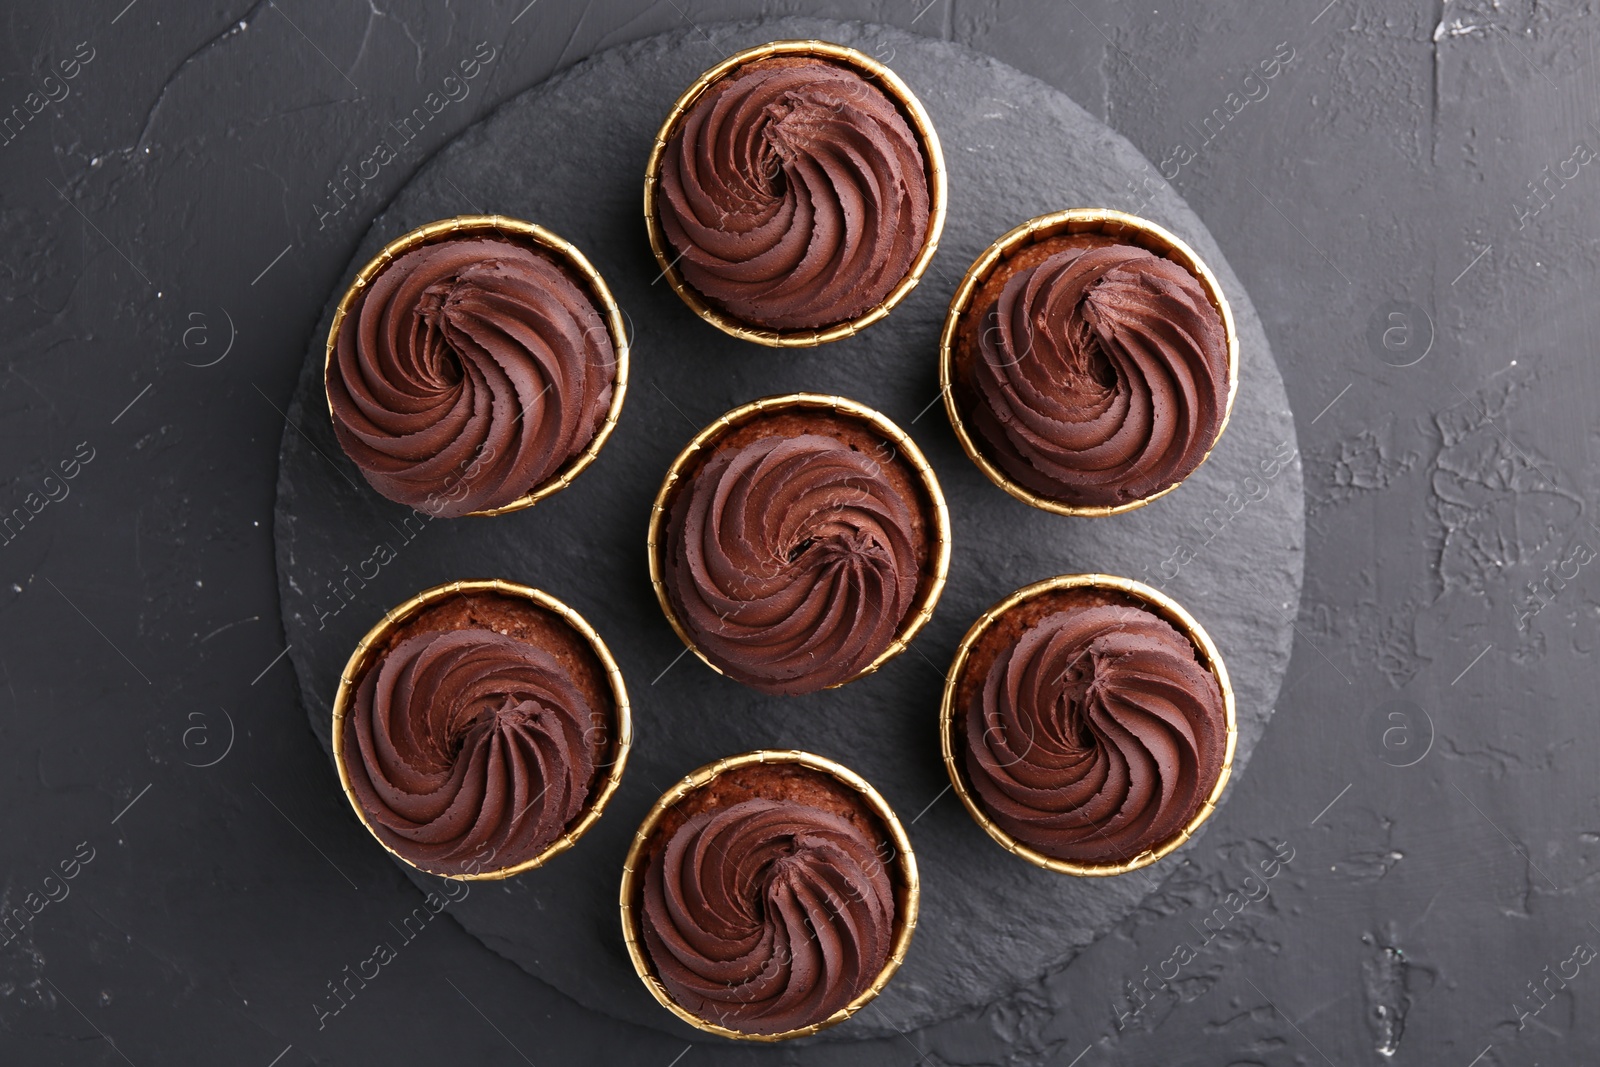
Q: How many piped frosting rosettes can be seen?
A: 7